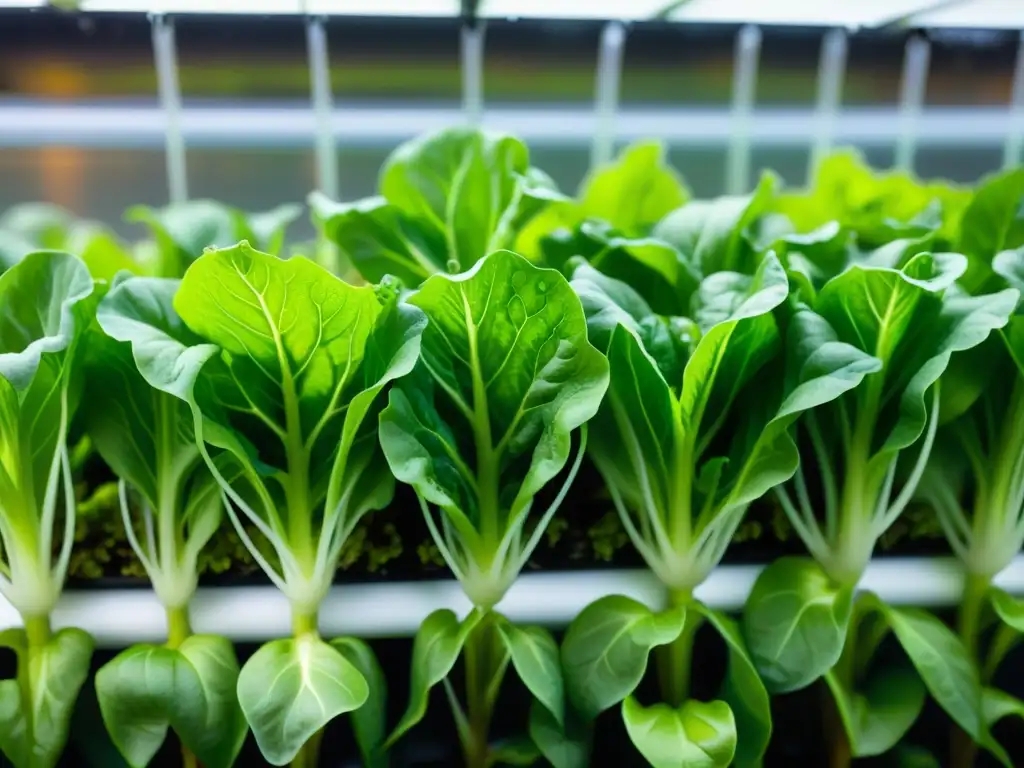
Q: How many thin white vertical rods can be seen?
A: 8